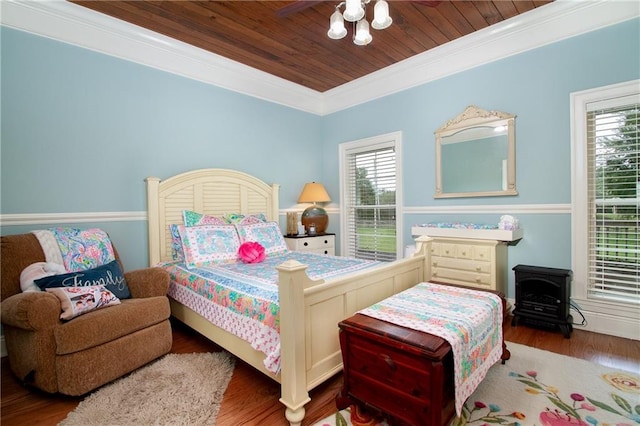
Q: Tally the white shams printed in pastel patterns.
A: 2